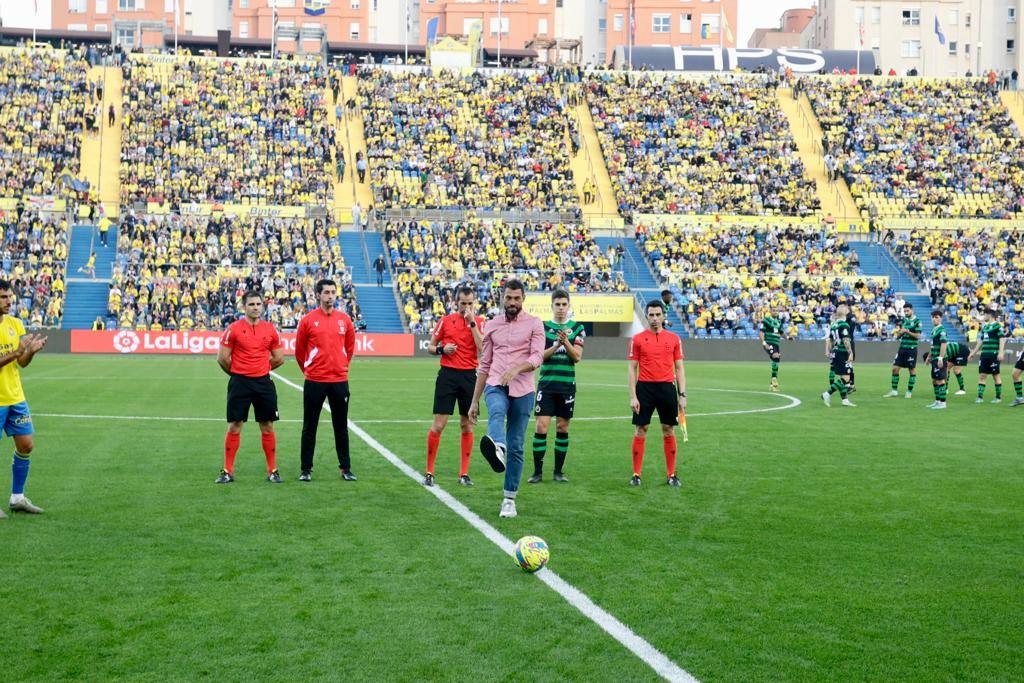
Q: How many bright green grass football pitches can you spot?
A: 1